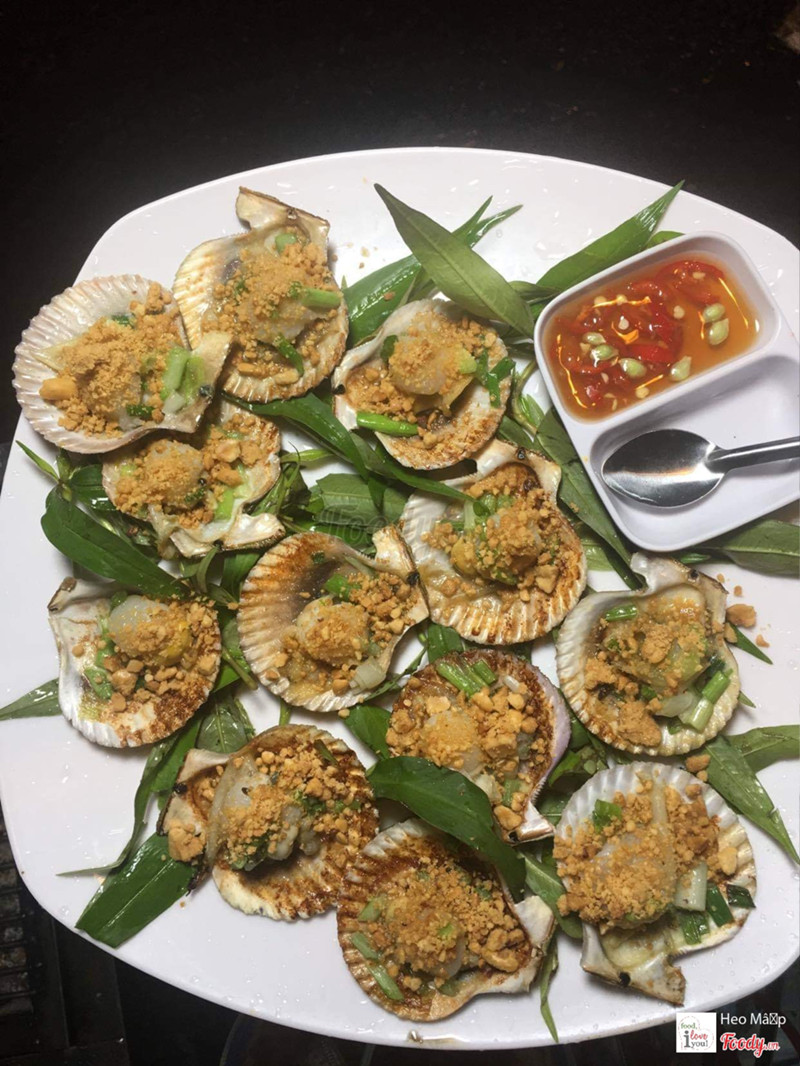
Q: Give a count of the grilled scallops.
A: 12